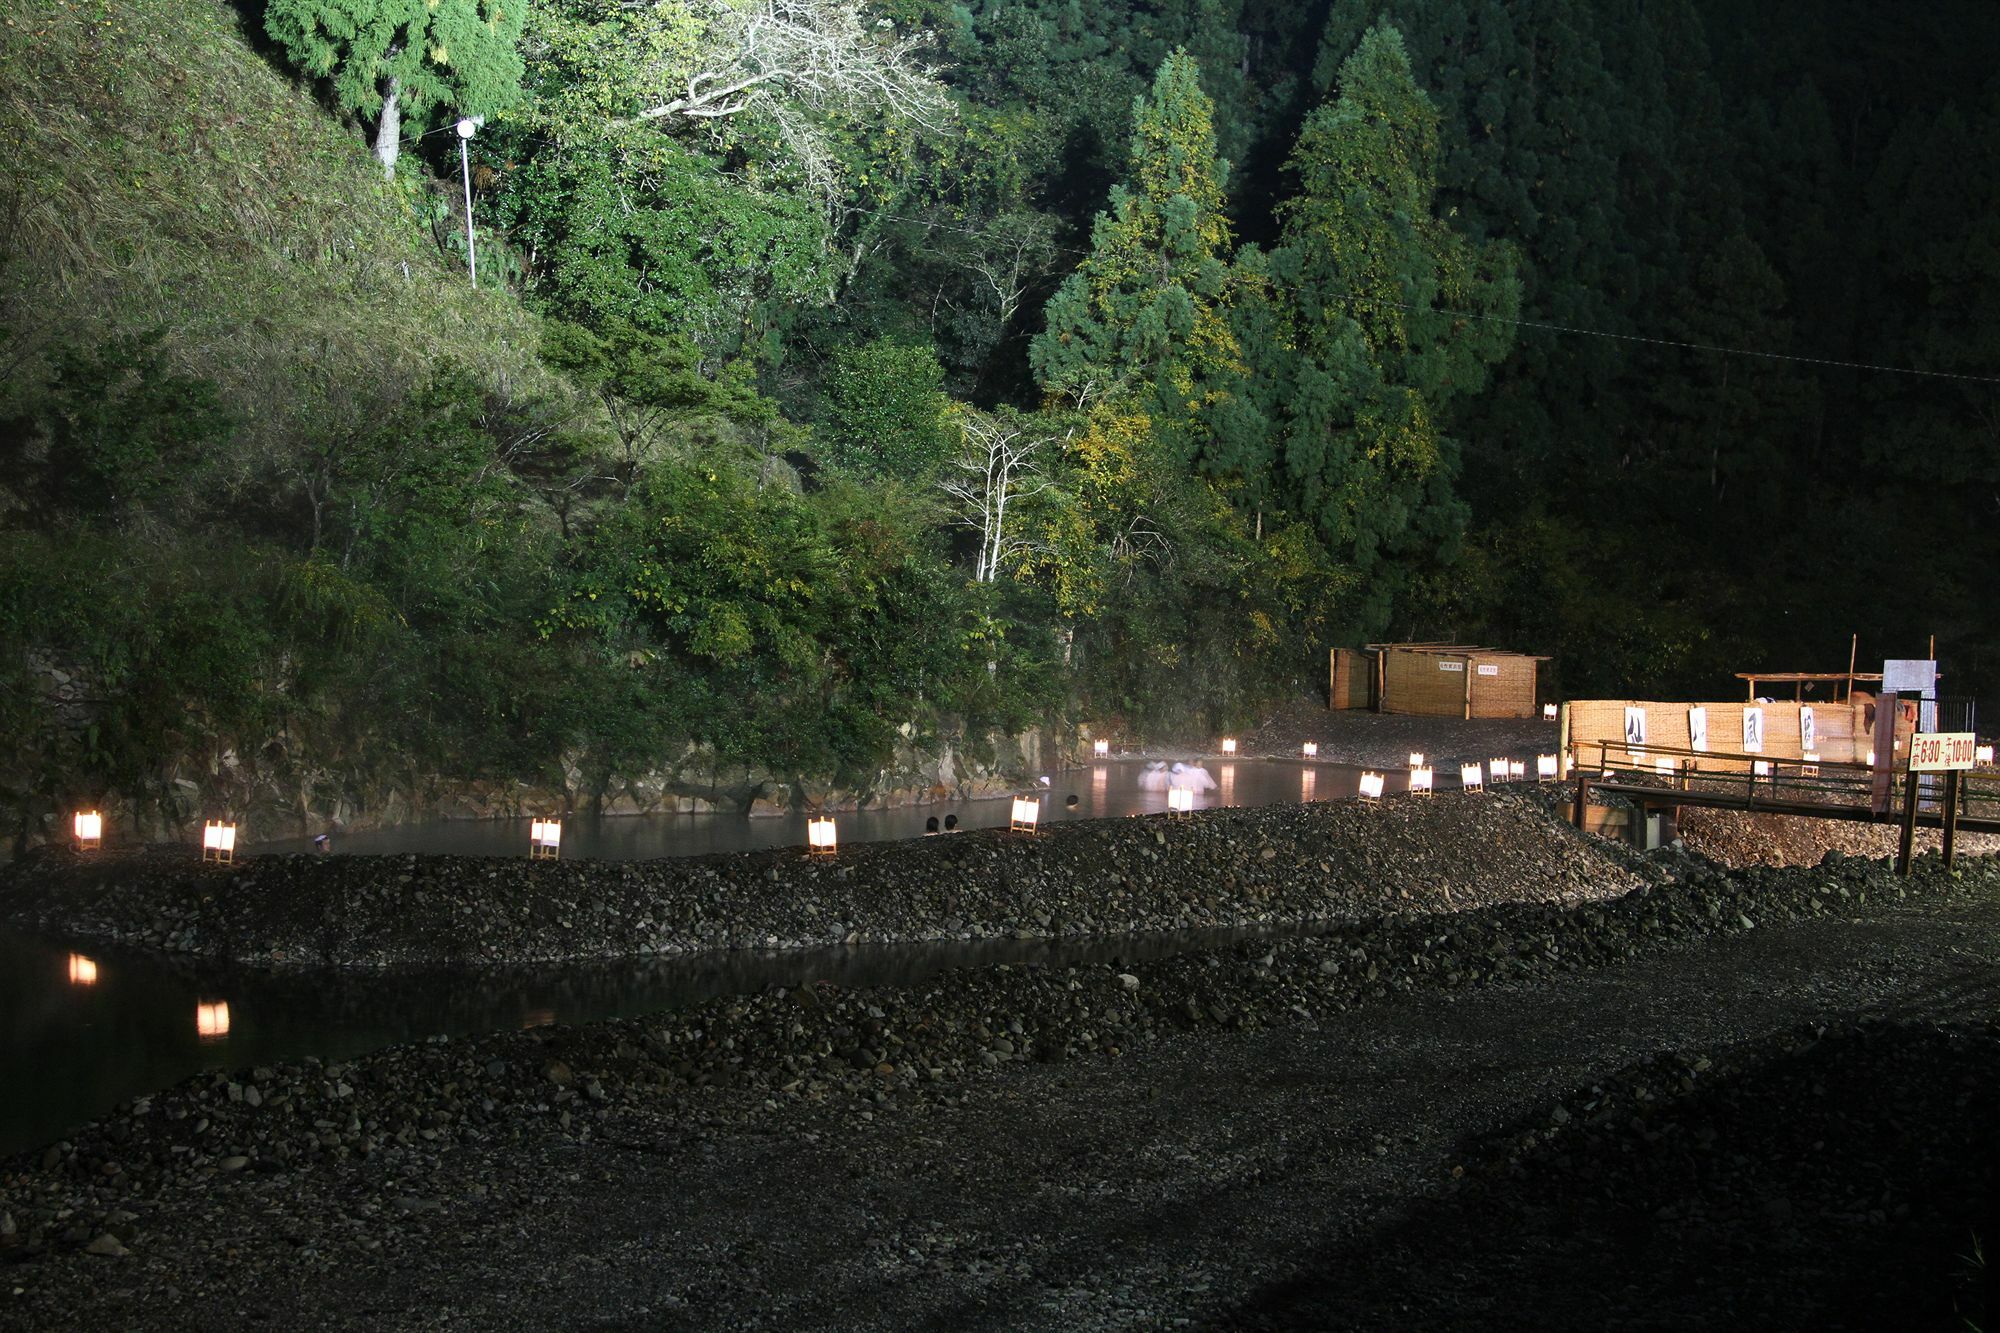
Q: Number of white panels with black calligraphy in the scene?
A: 4